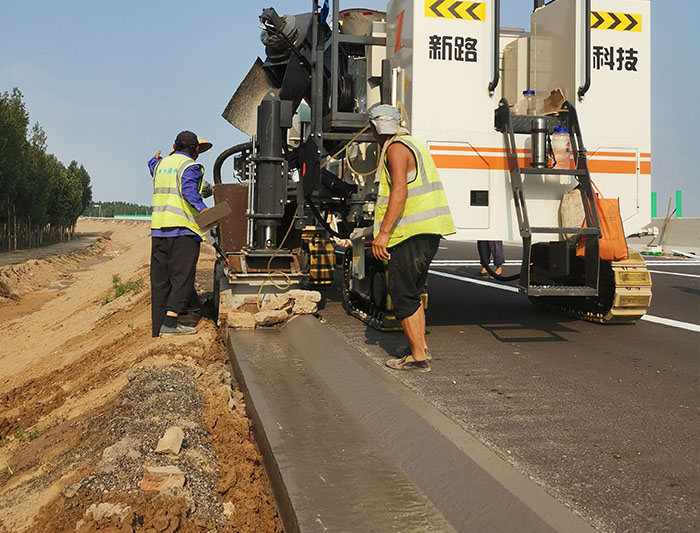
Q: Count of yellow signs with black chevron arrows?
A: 2